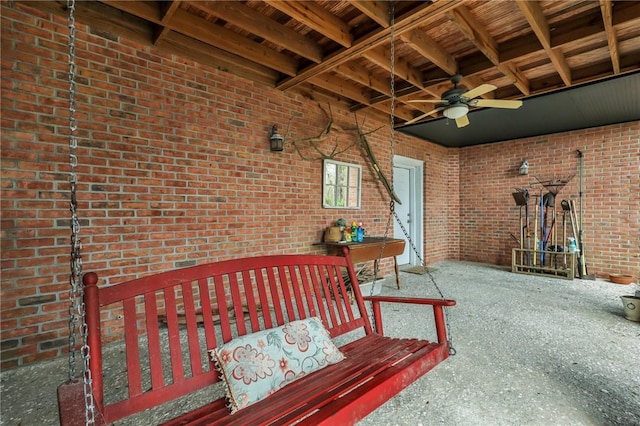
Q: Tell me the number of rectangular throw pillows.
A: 1